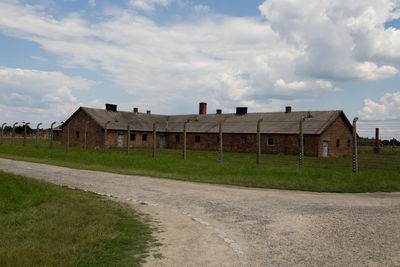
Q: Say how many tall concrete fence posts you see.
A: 15